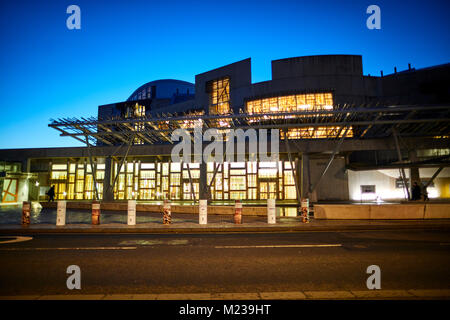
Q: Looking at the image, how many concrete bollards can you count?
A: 9